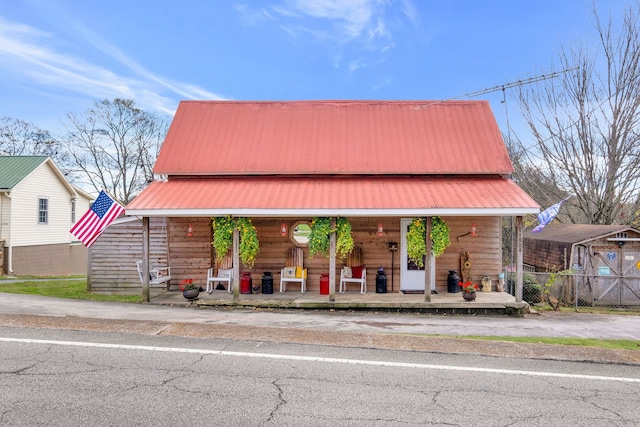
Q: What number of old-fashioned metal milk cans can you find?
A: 5